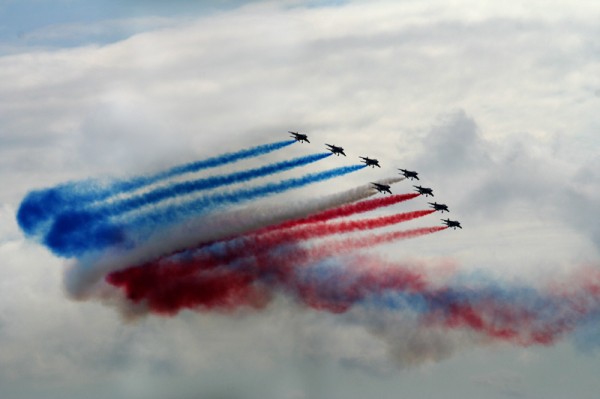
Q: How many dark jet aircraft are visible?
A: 8